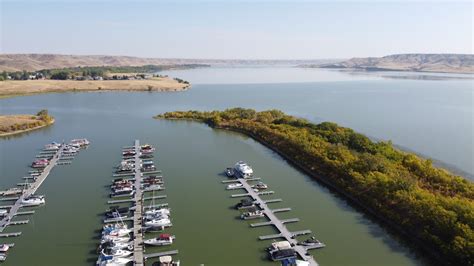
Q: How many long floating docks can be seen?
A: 3